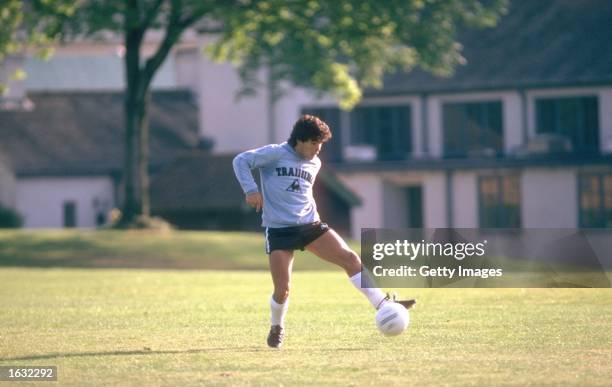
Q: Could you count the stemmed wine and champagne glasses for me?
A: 0